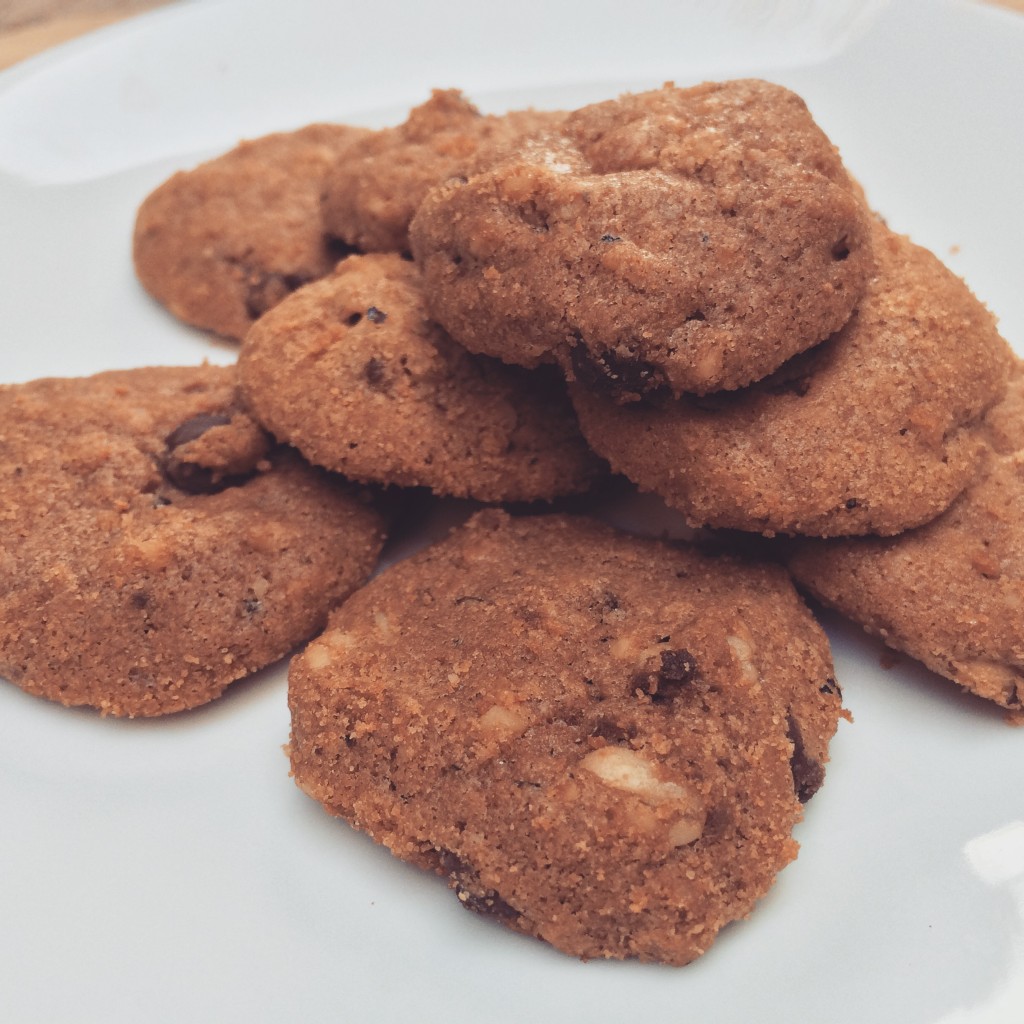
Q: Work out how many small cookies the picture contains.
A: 8